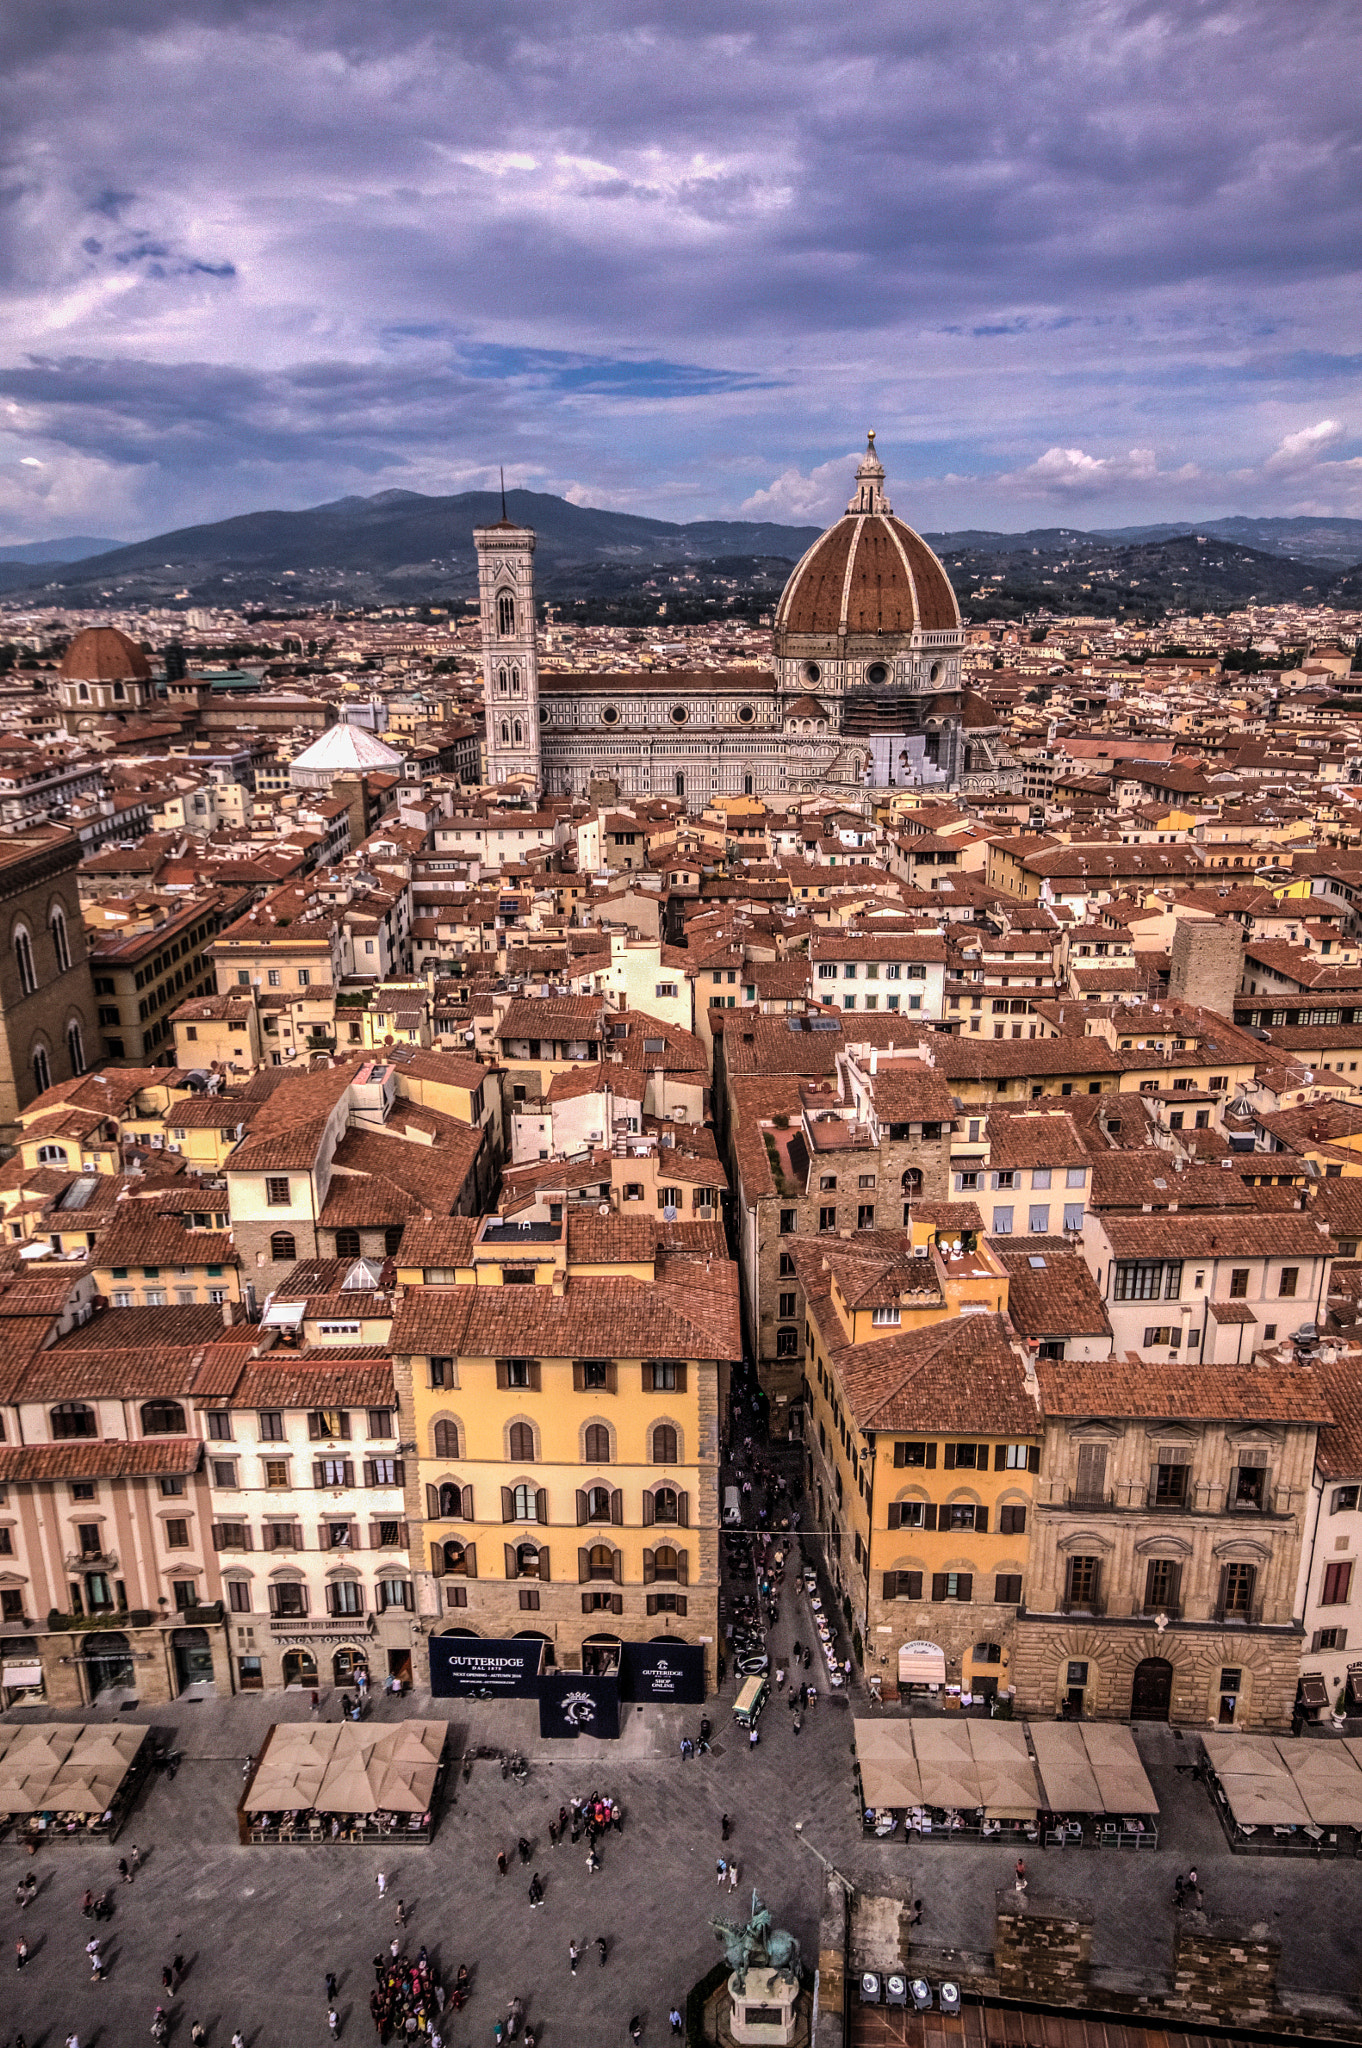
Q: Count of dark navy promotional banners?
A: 3